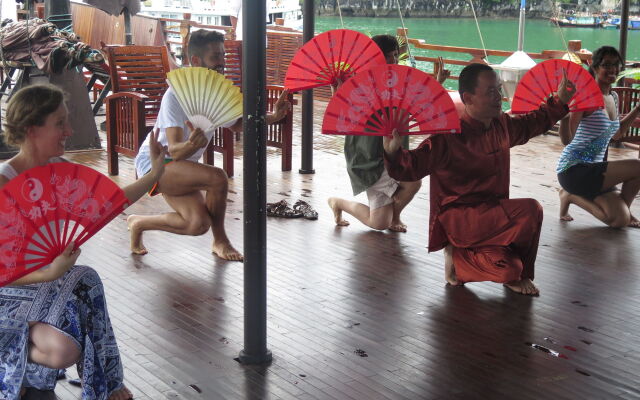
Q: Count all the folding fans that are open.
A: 5